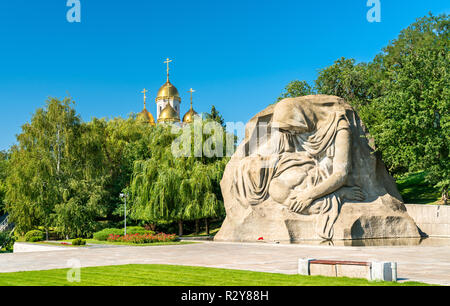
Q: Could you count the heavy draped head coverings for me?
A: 1